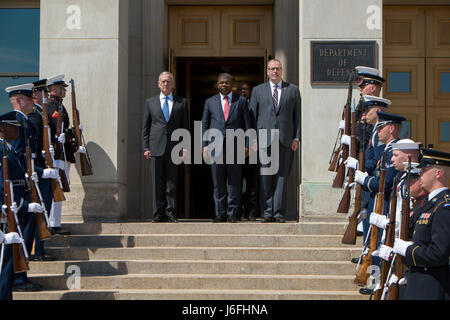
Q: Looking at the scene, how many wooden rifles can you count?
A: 12